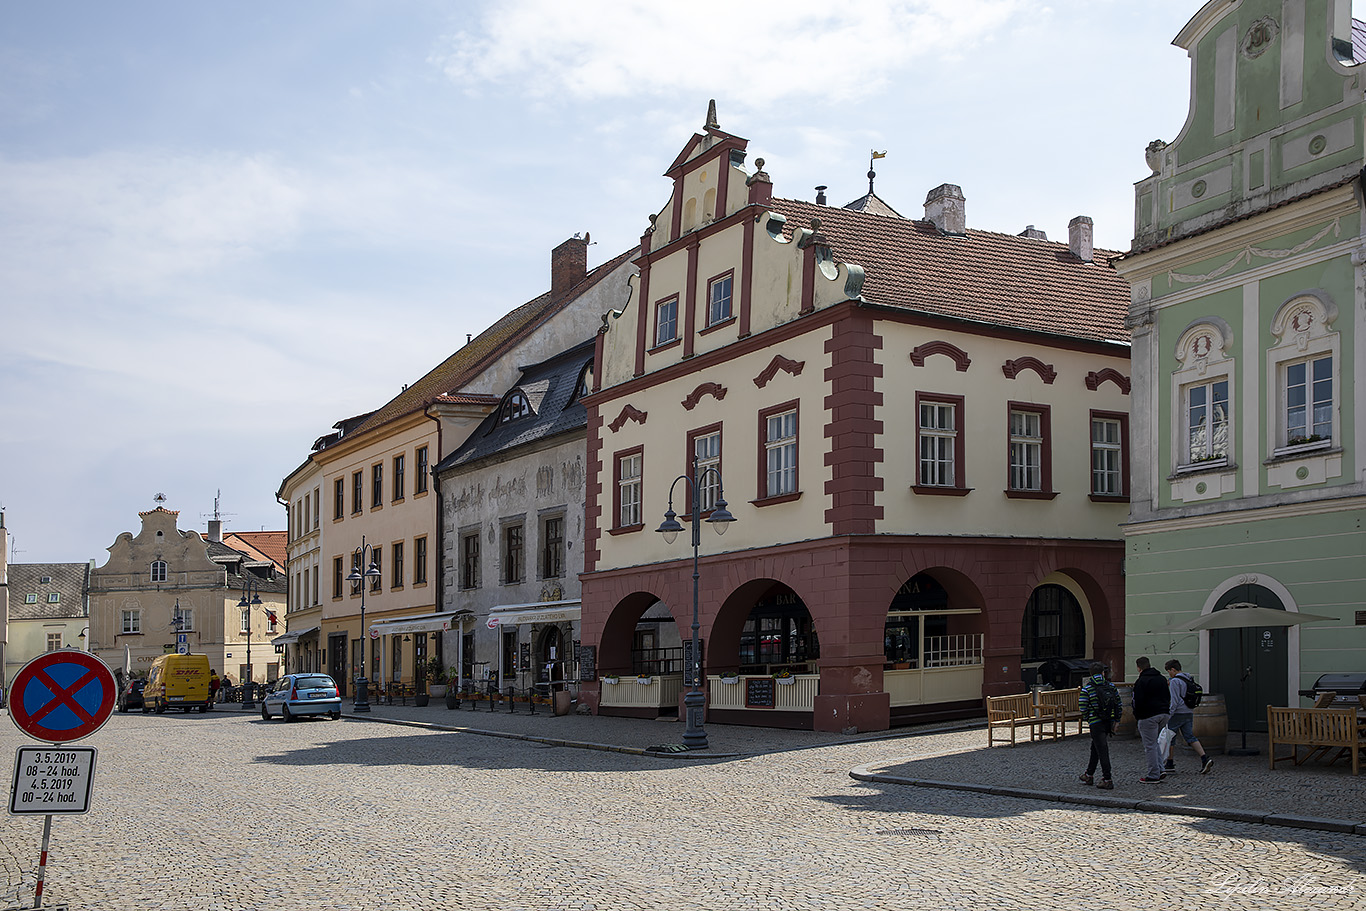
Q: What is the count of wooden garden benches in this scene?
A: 3